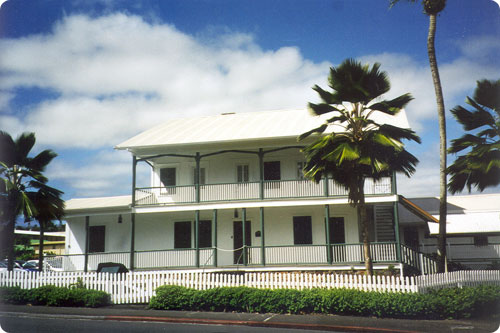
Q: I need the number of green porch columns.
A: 13